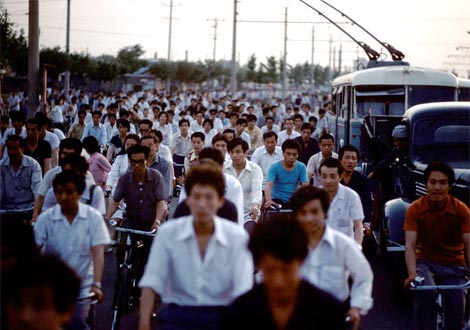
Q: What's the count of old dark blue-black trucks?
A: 1